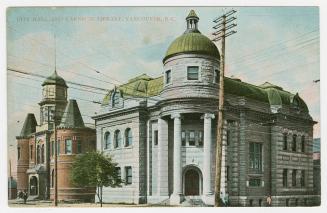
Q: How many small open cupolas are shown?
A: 1